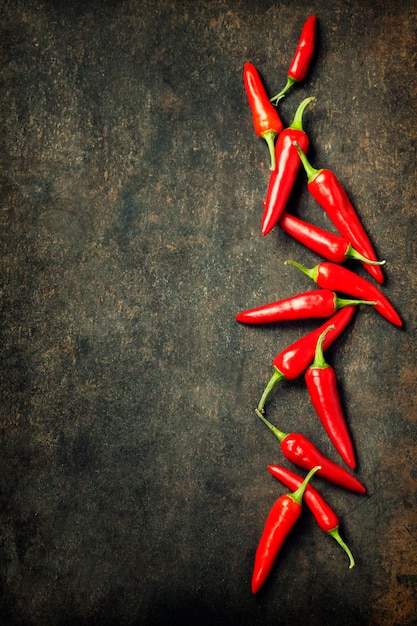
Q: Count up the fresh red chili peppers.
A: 12